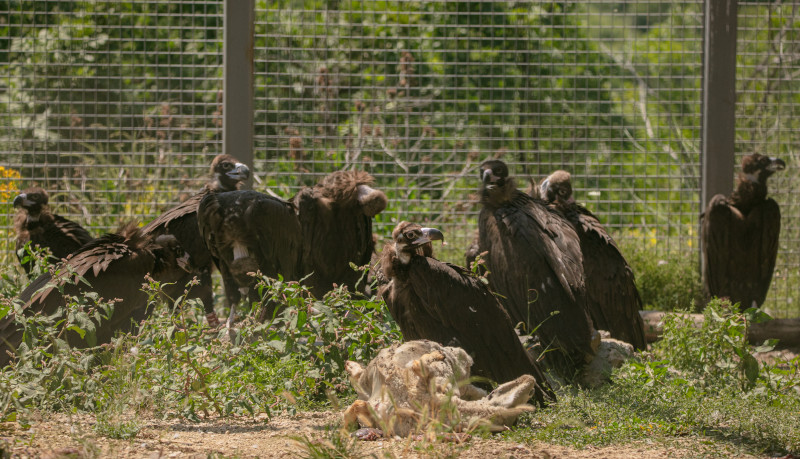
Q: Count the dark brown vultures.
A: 9